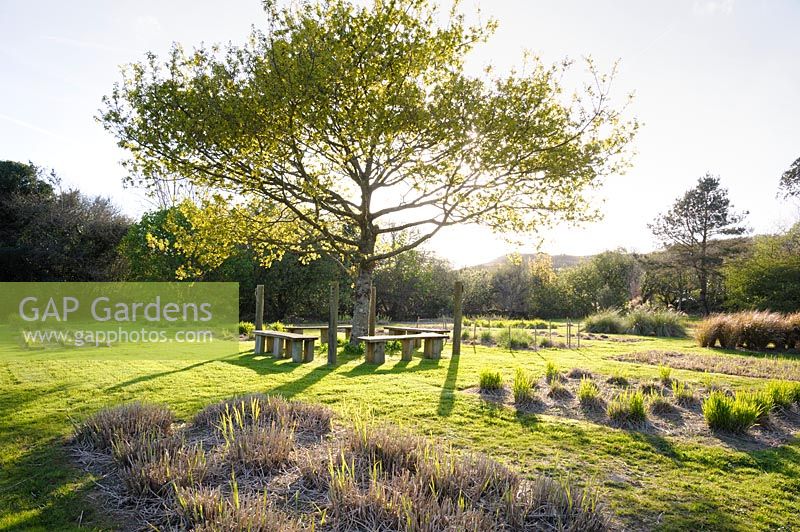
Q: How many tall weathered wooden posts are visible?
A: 4